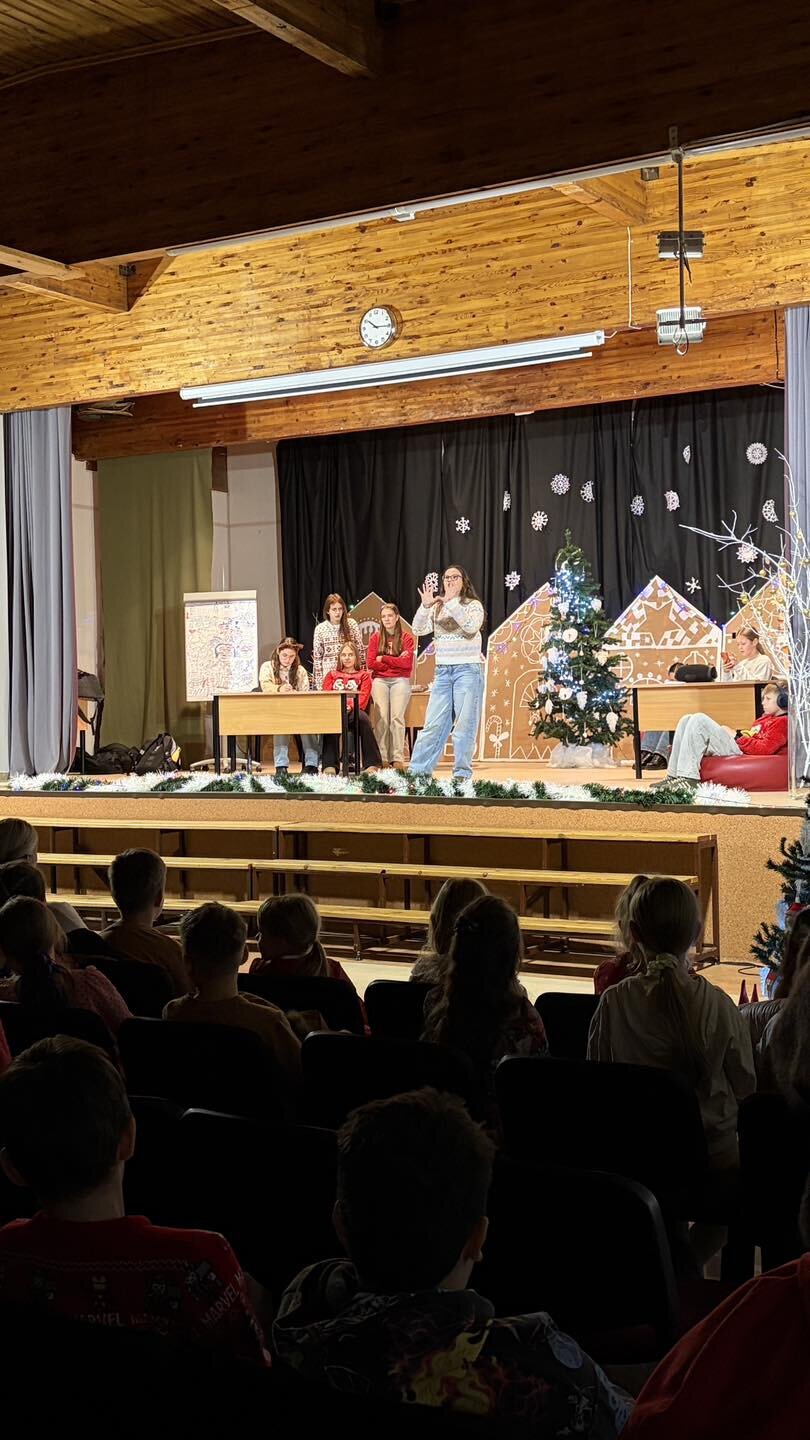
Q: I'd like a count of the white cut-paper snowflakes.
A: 14